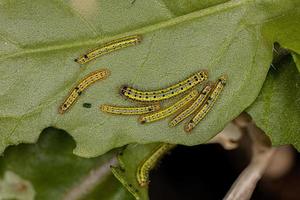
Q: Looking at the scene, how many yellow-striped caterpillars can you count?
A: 8